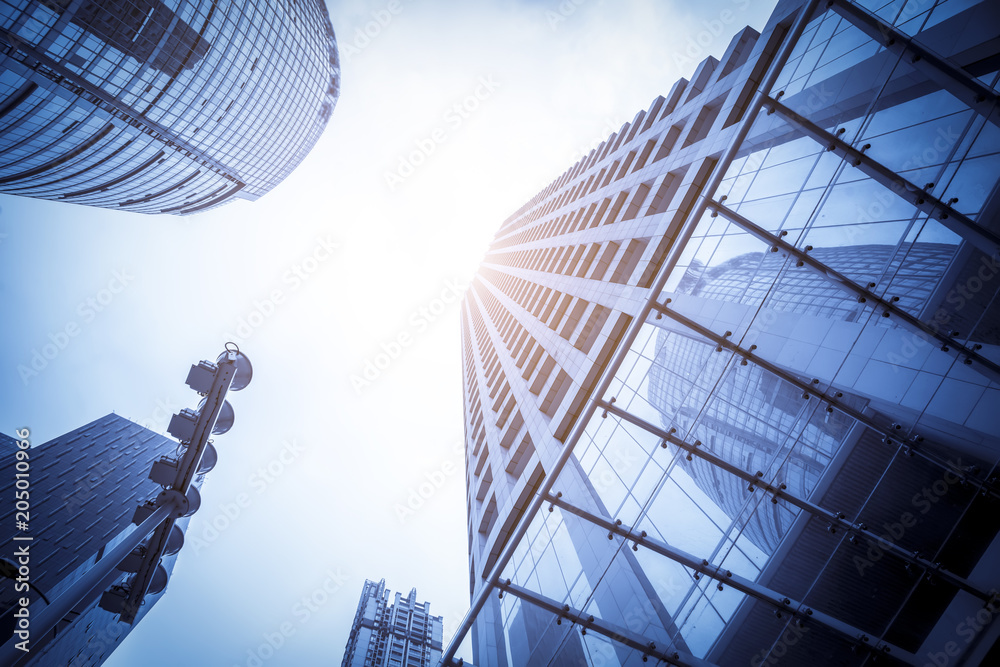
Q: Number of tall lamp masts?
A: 1